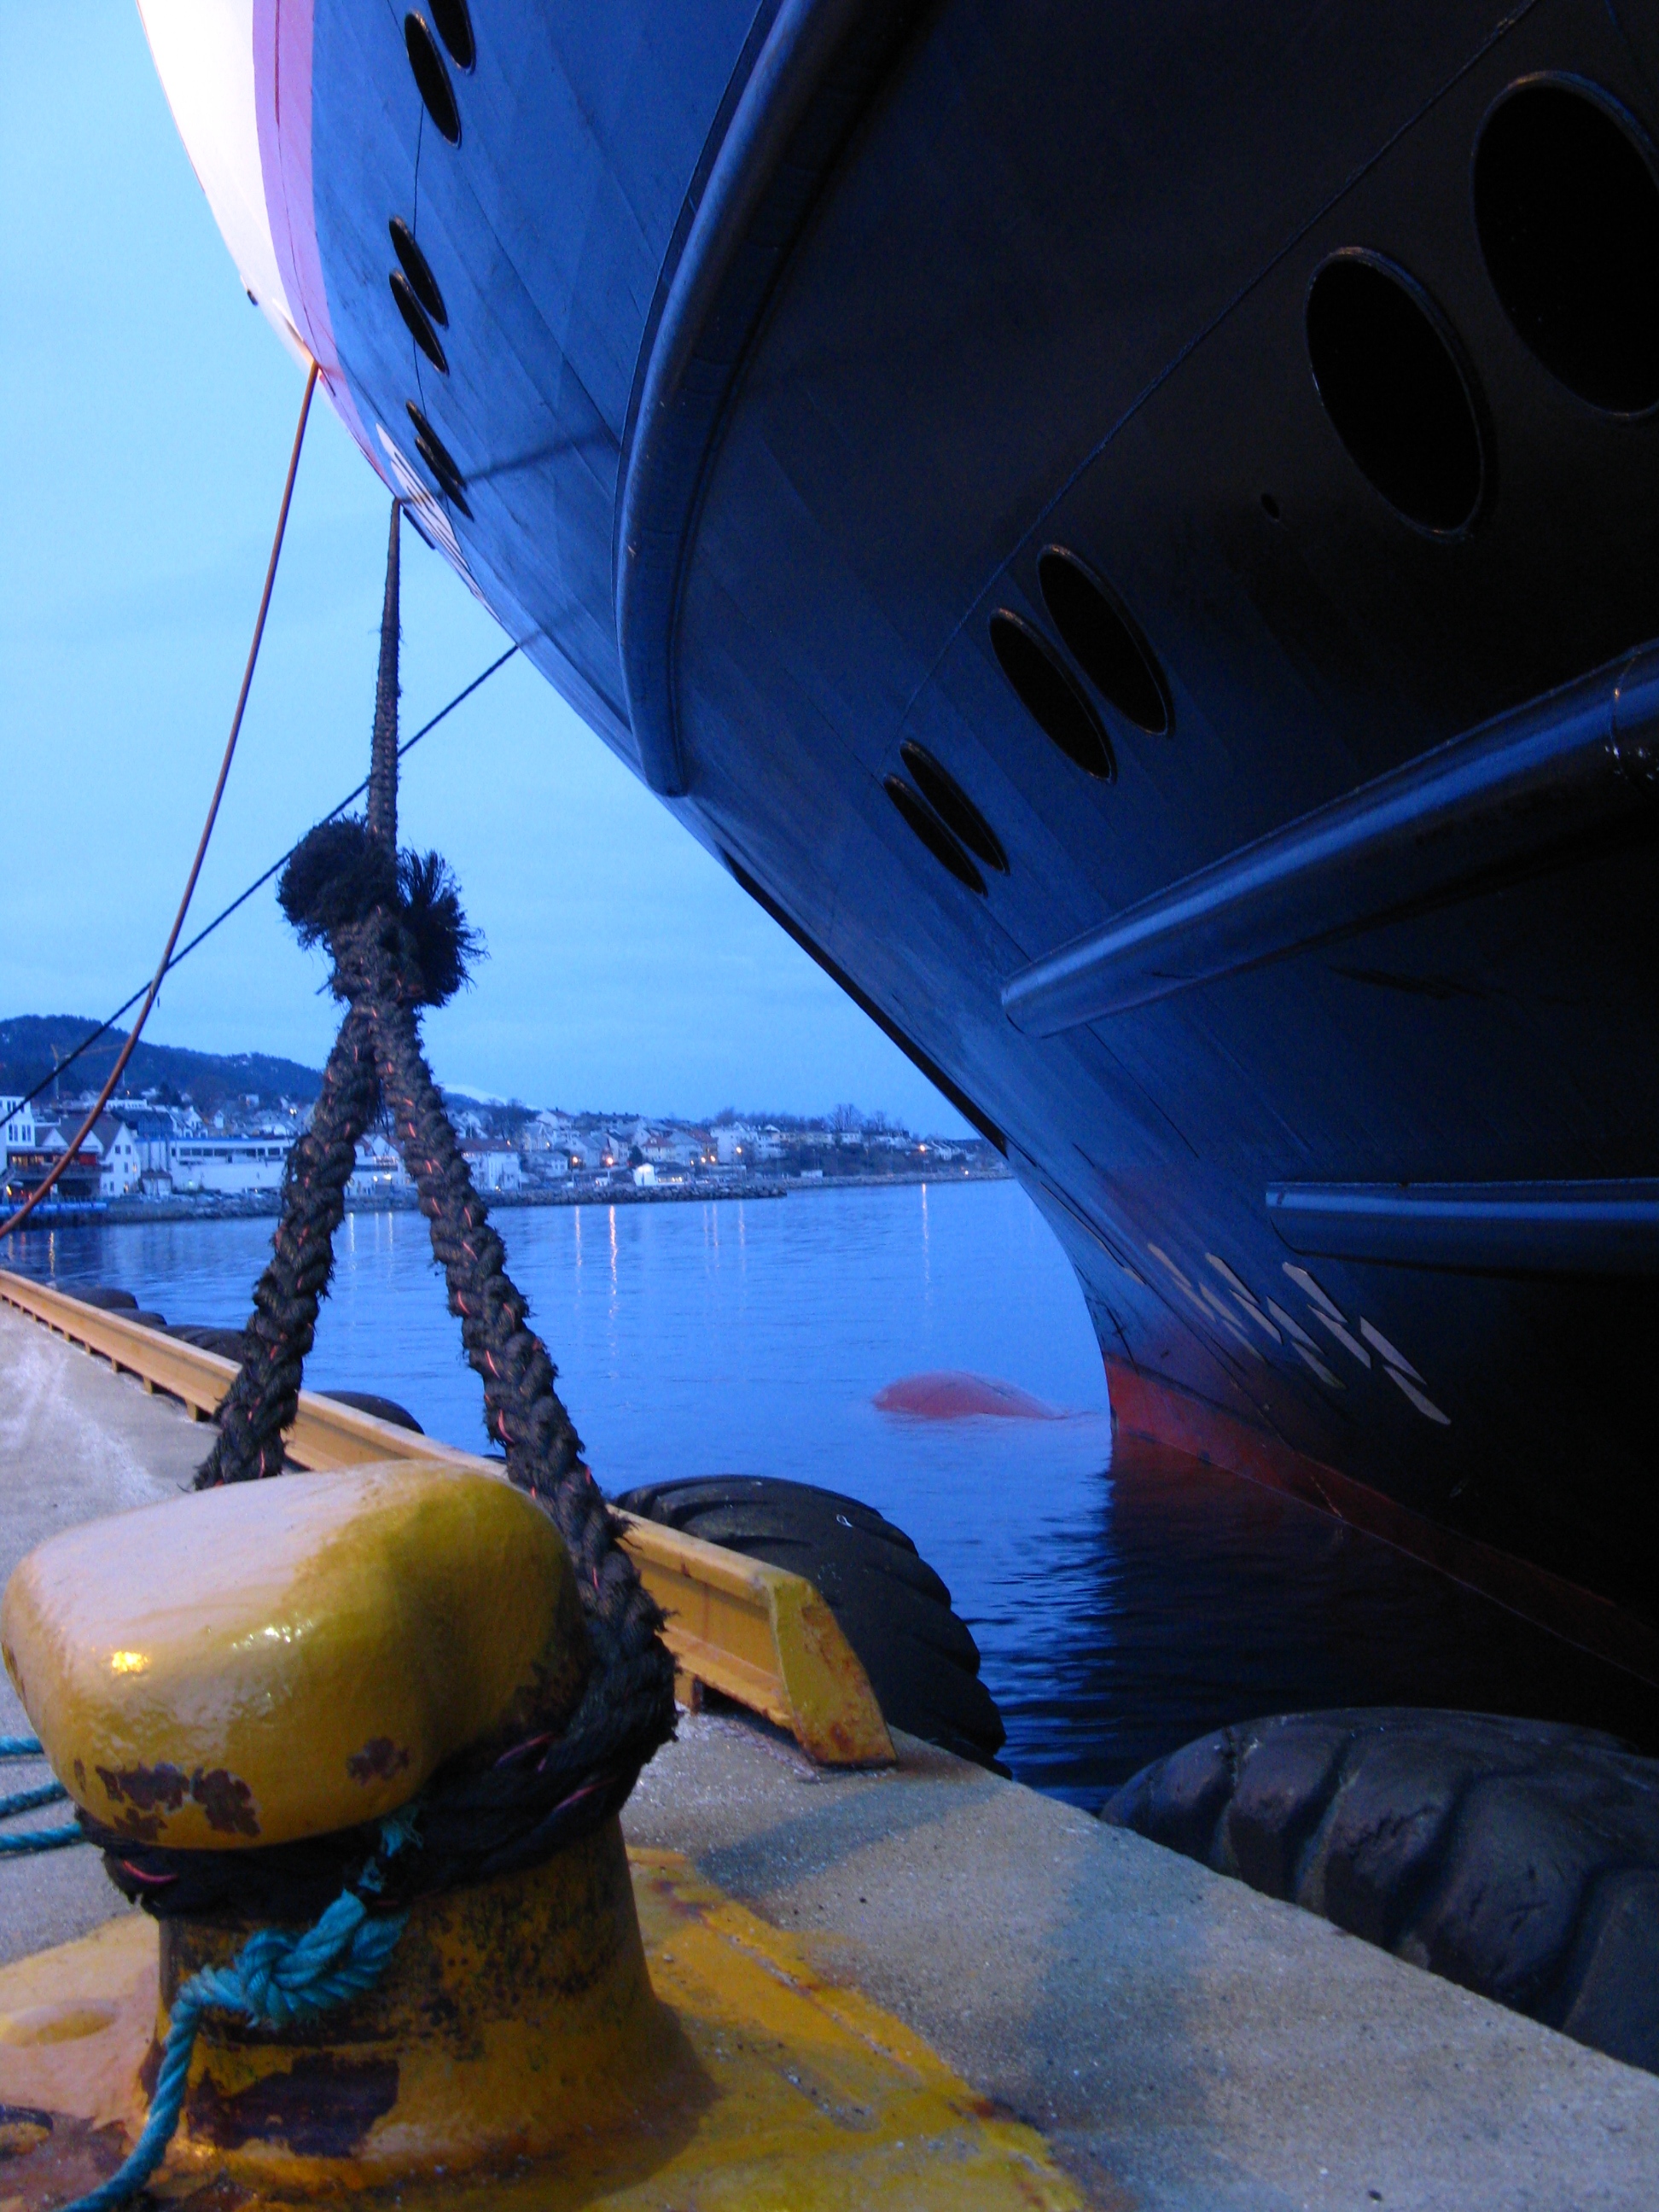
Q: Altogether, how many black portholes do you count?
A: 12